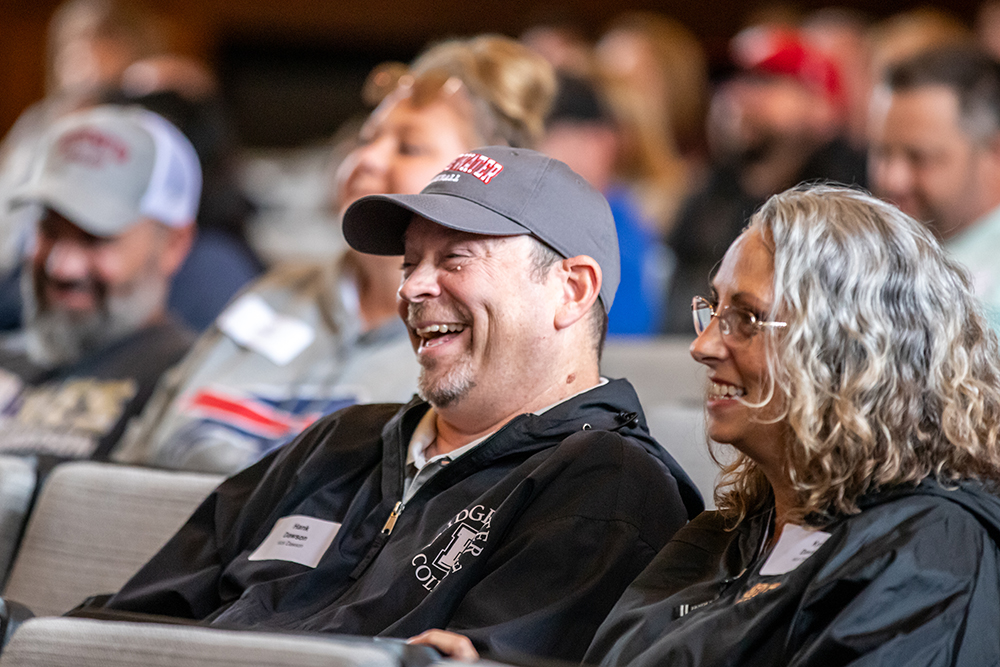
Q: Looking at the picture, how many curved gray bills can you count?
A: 2